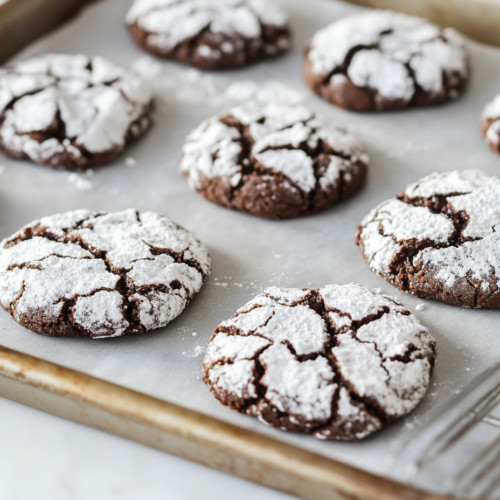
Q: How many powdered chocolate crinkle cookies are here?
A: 8